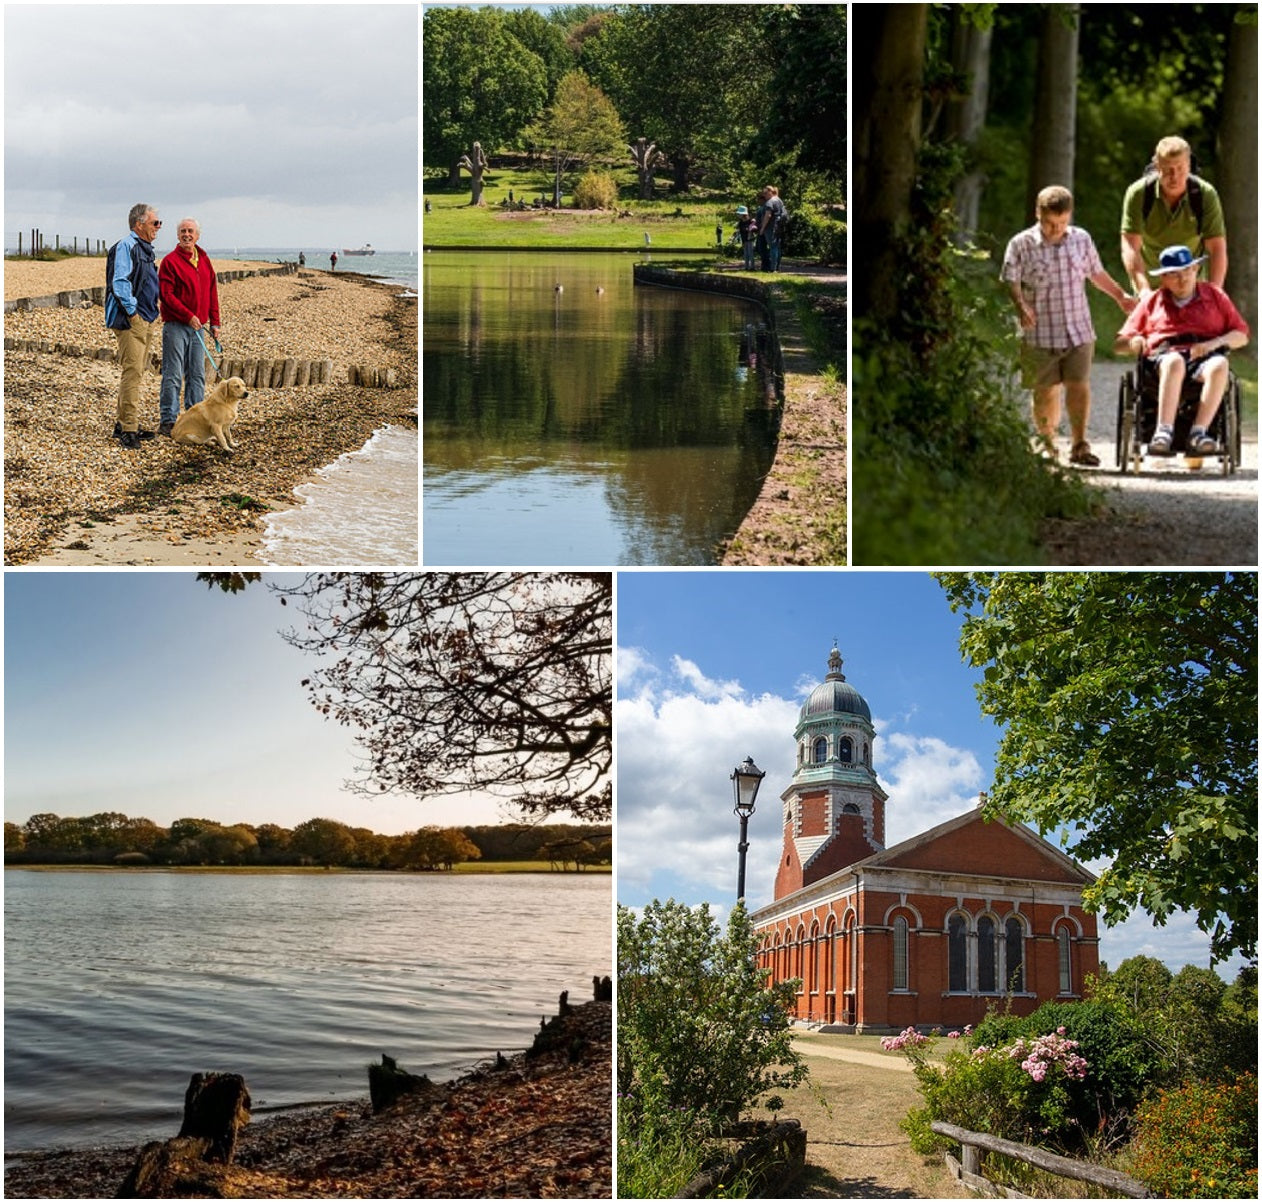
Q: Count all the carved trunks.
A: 2